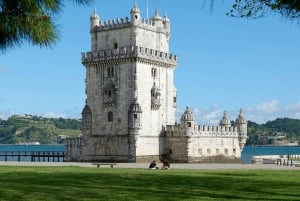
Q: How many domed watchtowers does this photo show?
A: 9